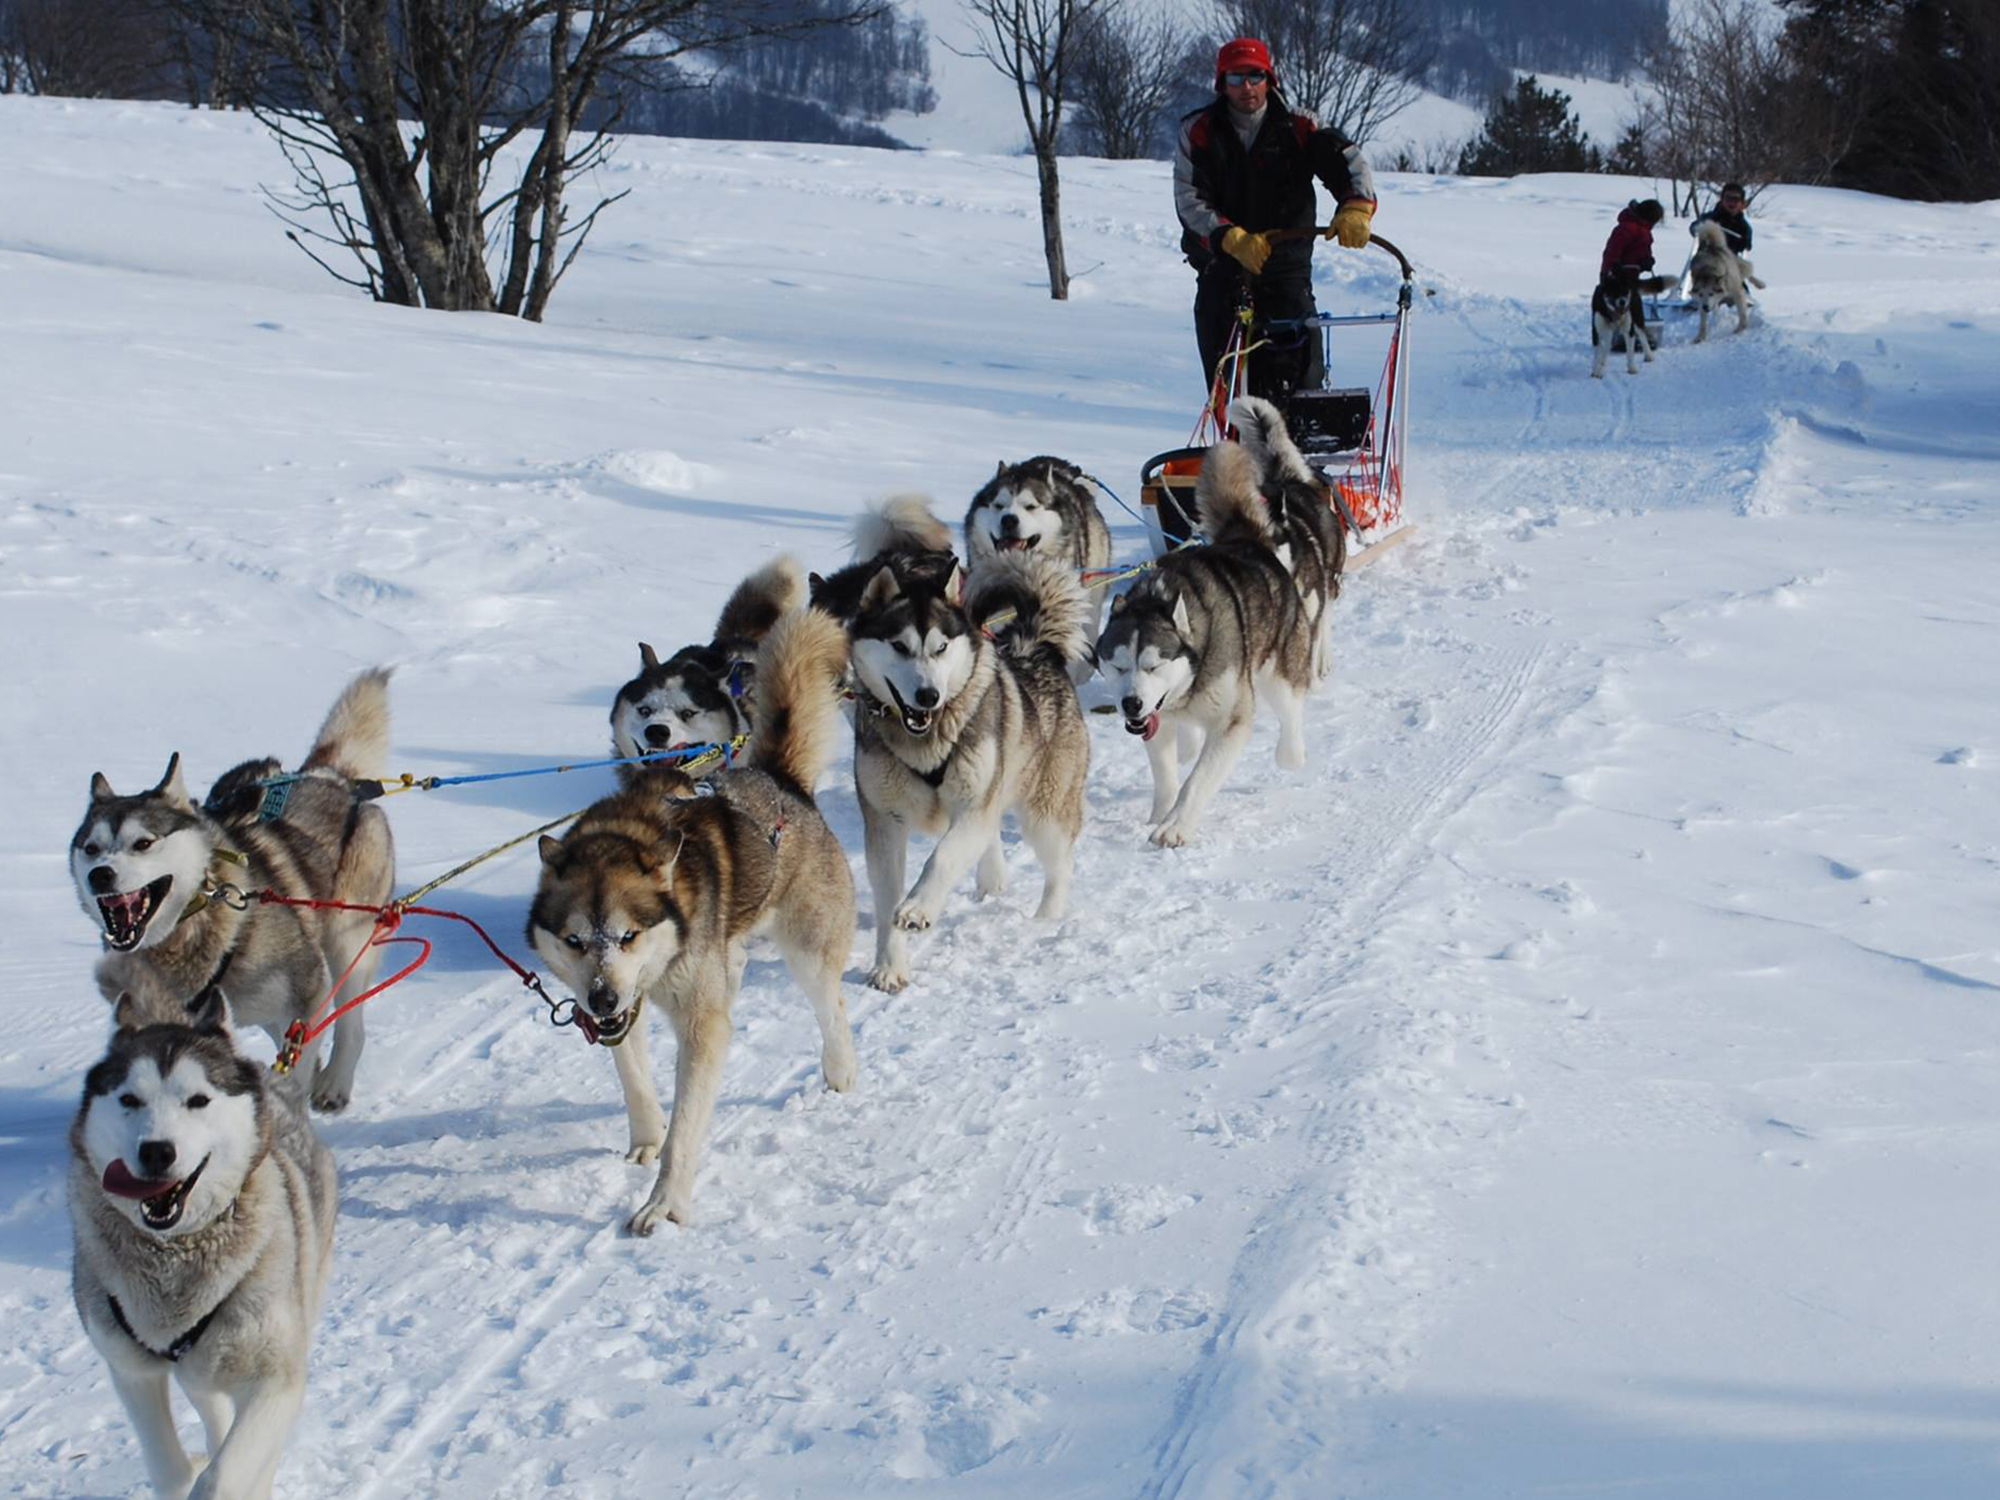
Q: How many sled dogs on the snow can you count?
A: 11